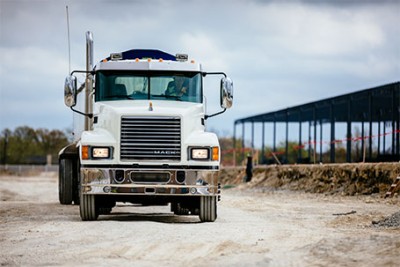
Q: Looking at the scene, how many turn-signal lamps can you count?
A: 2